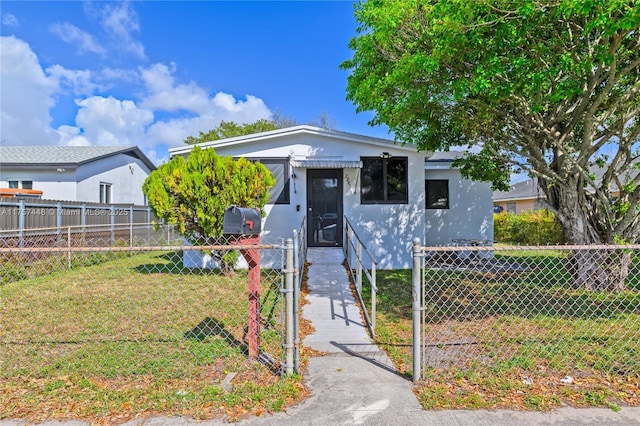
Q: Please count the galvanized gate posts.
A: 2